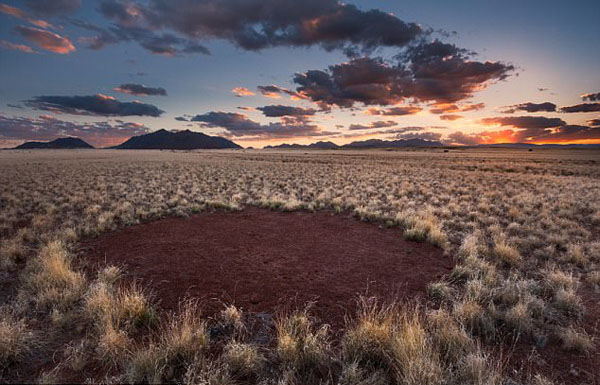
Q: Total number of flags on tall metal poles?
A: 0